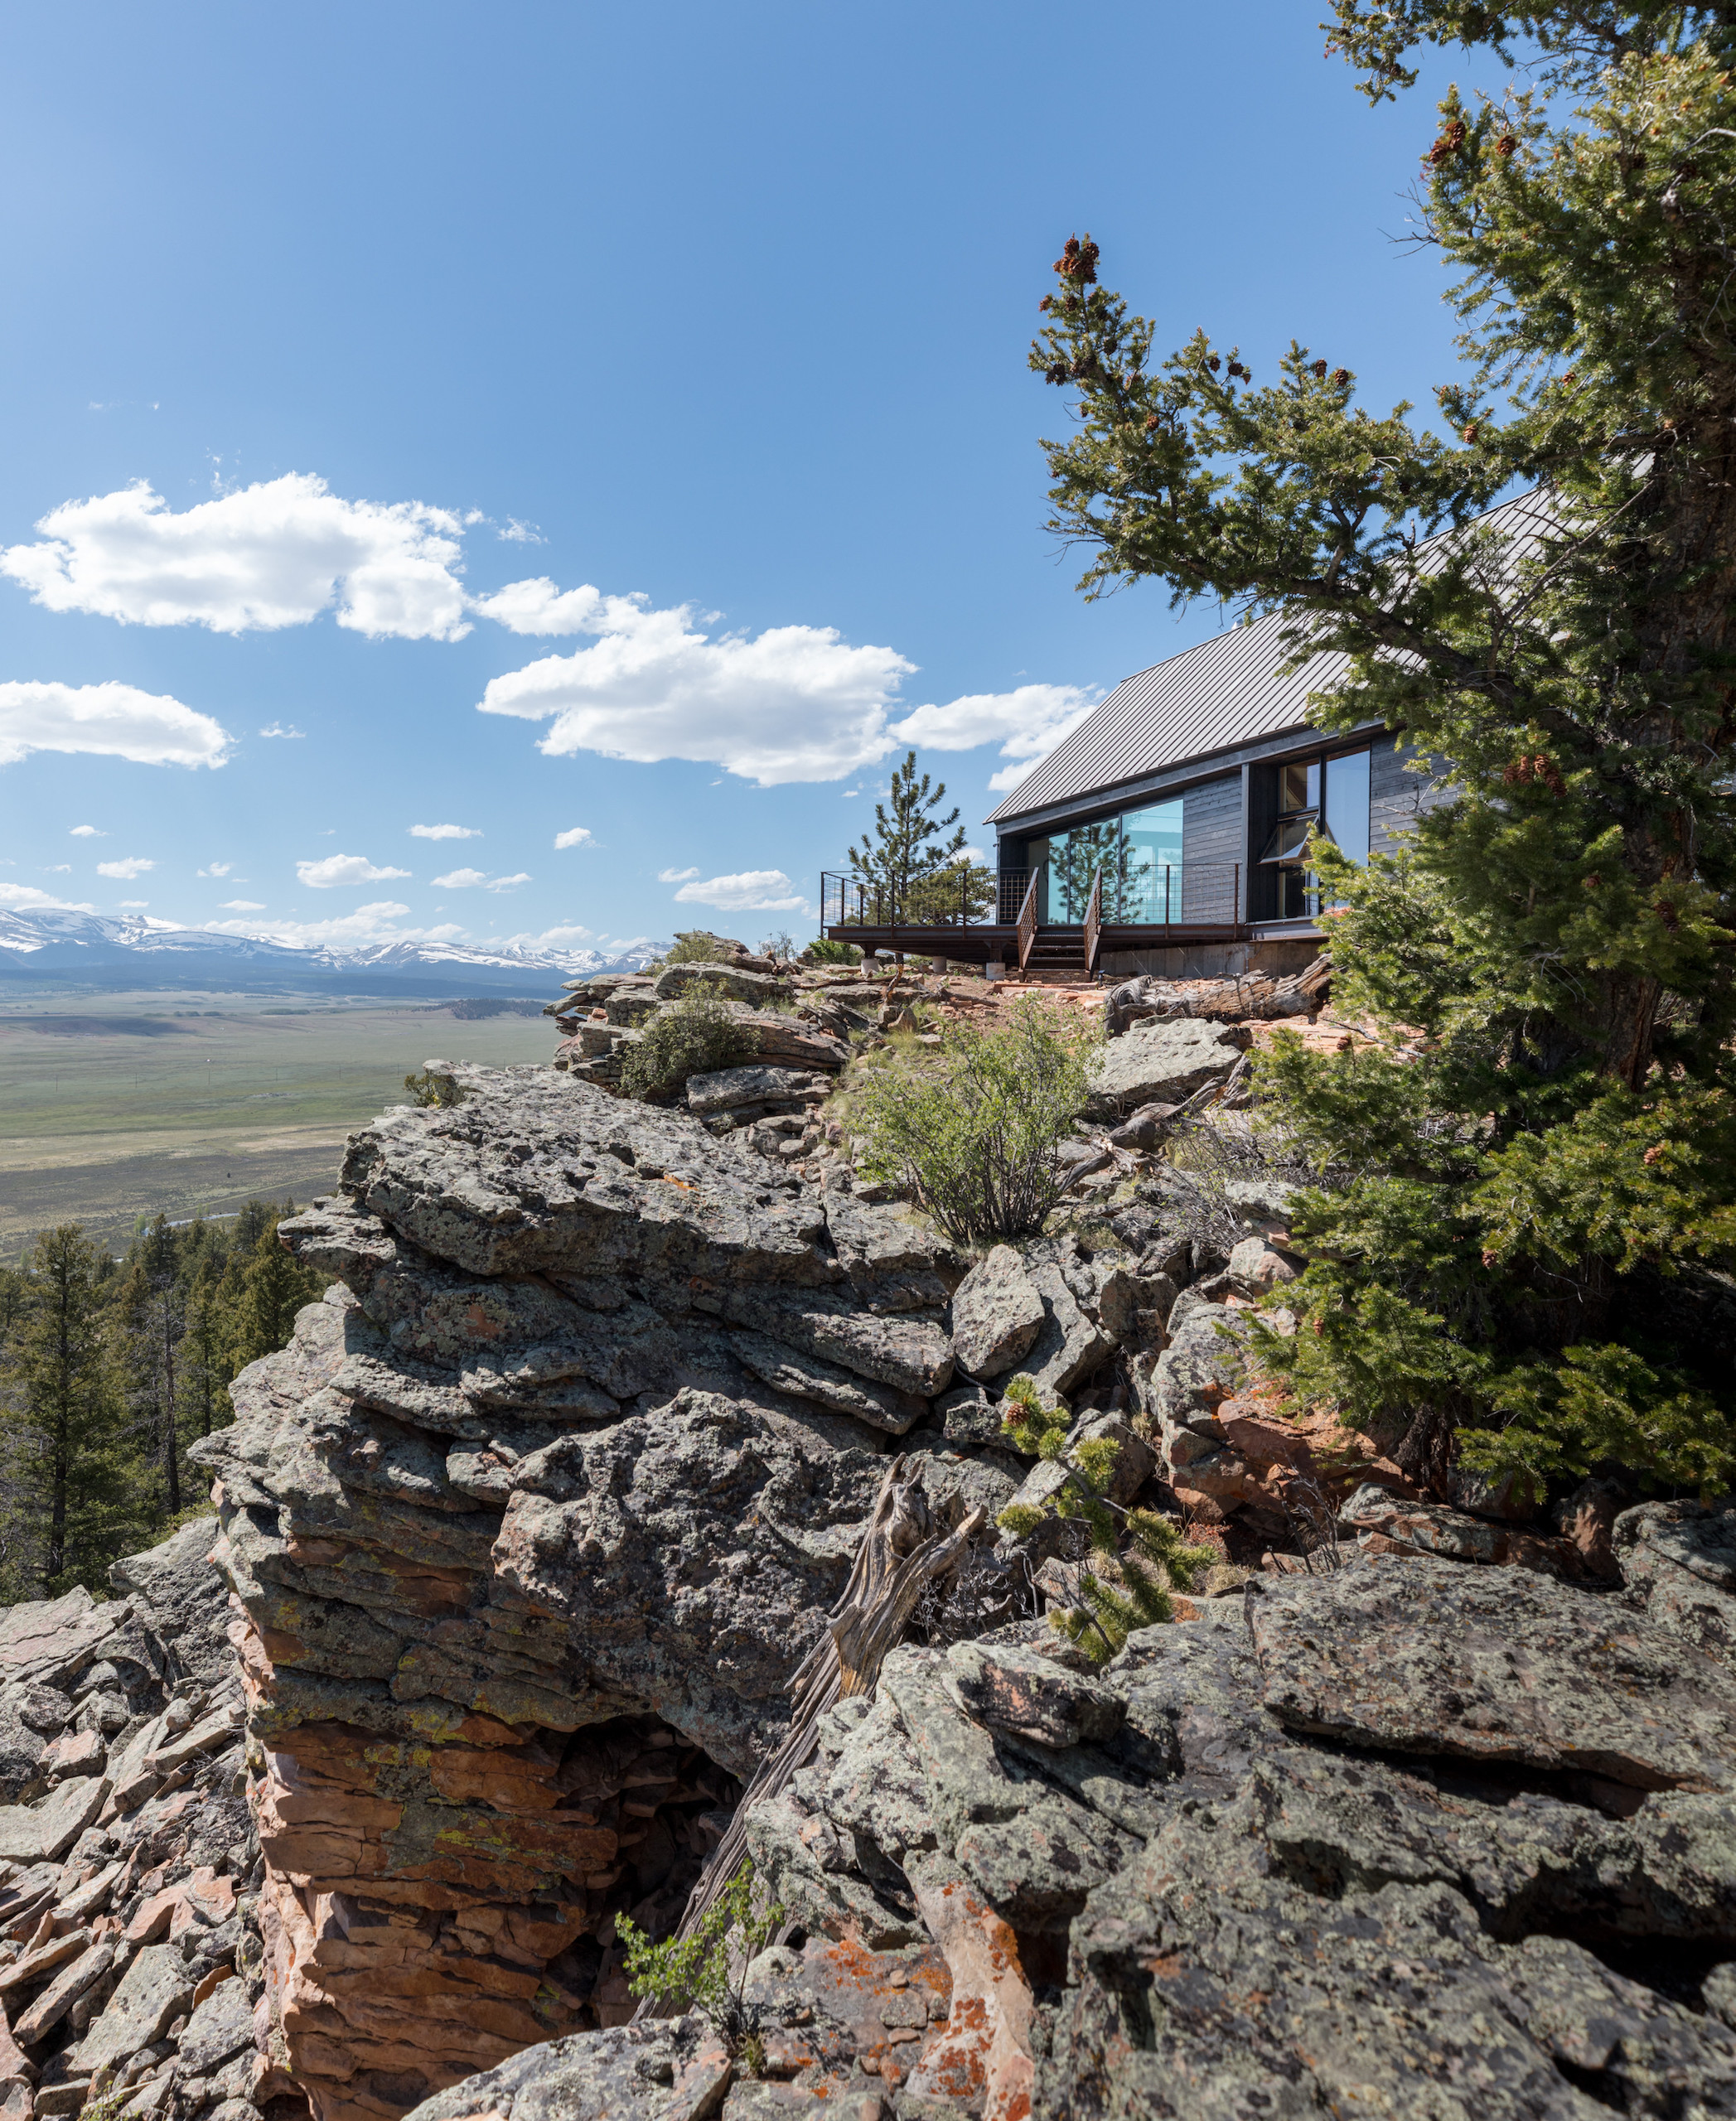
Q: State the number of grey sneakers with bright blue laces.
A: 0